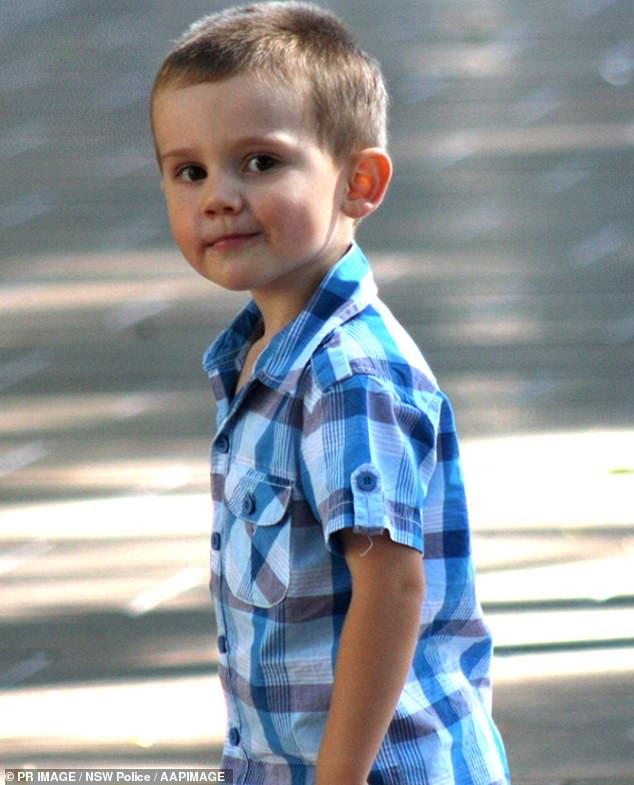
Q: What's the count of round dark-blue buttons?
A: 6